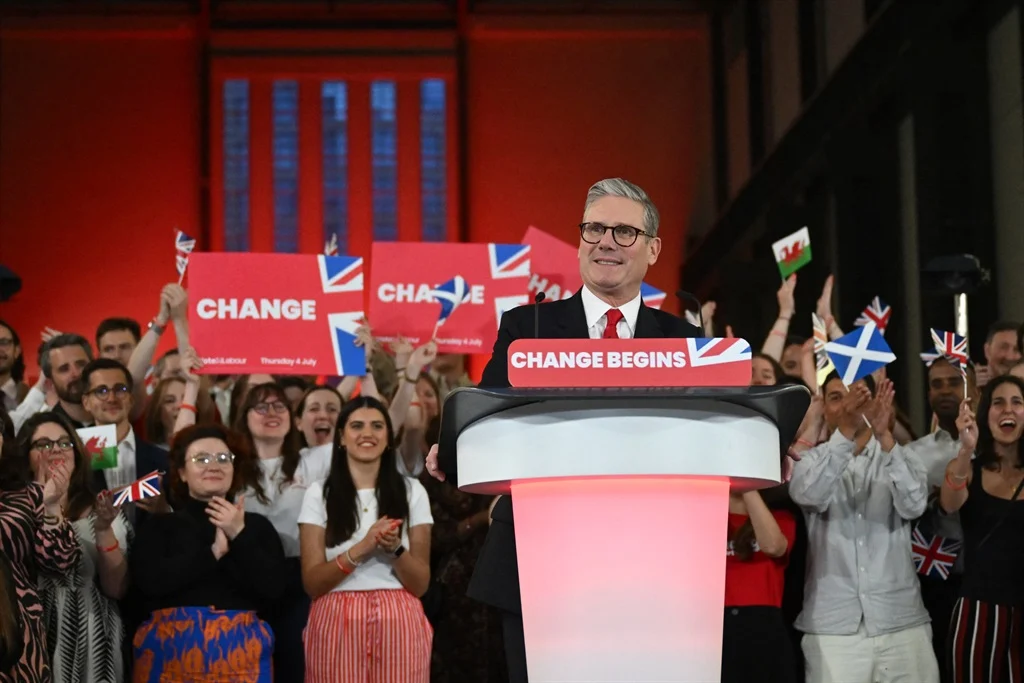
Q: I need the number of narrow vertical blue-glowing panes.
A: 5